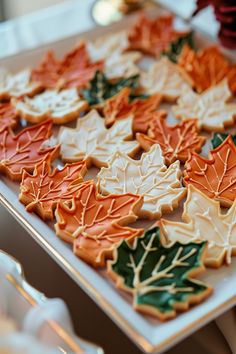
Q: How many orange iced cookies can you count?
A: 10